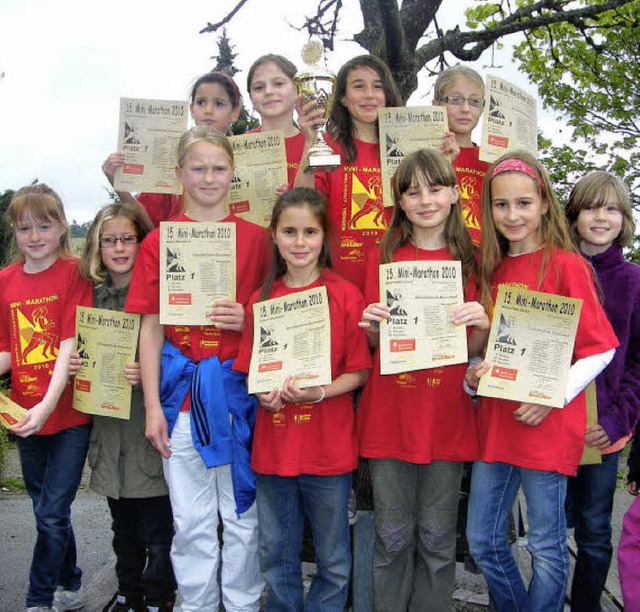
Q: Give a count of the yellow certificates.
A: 11